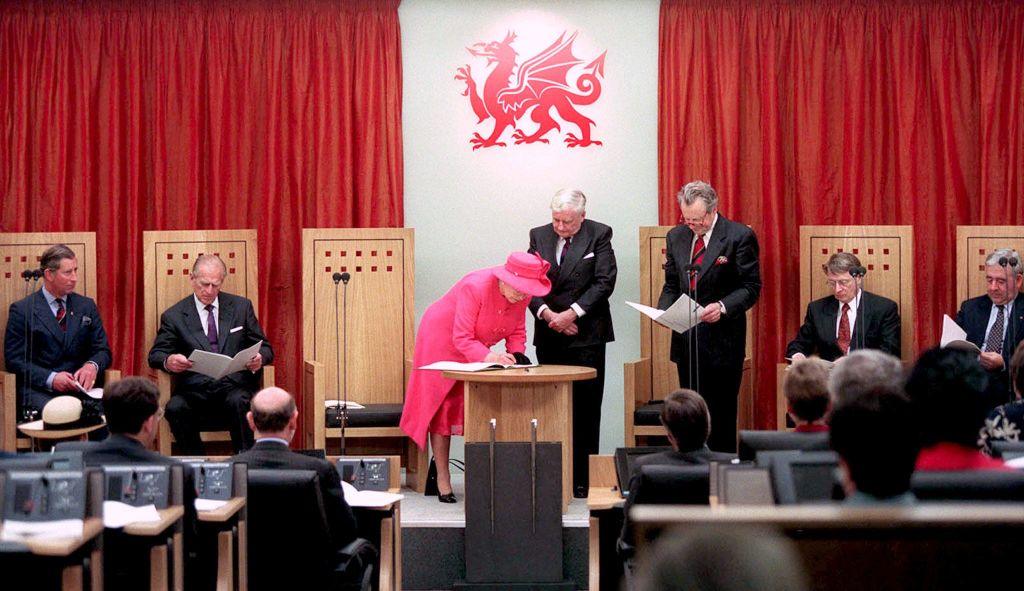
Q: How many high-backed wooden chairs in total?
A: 6